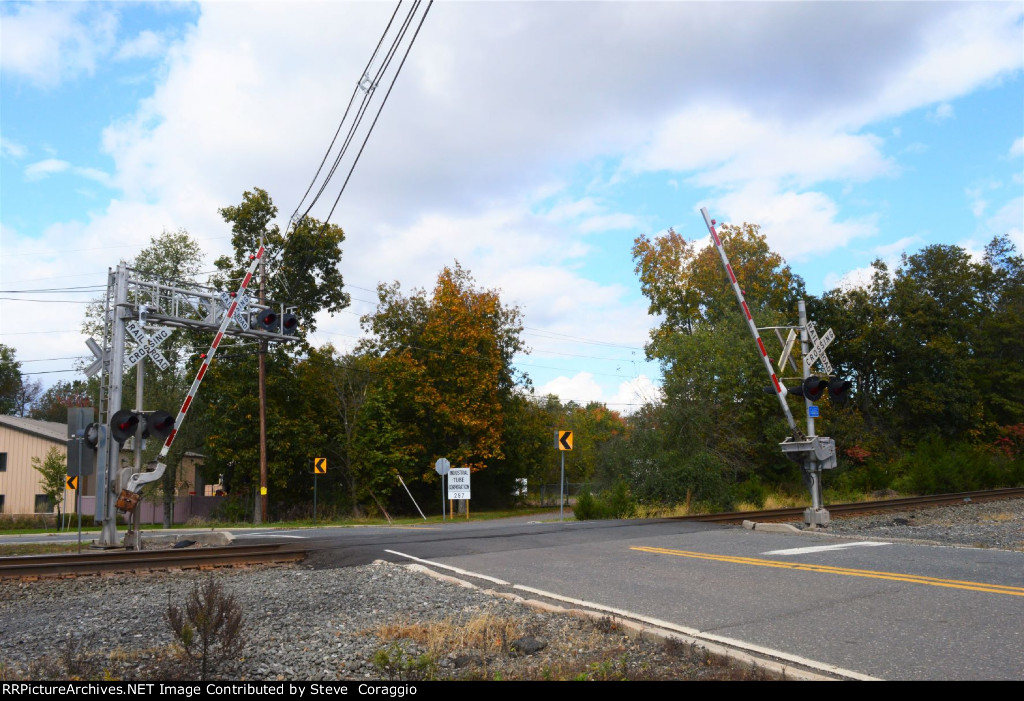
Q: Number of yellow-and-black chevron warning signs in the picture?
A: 3